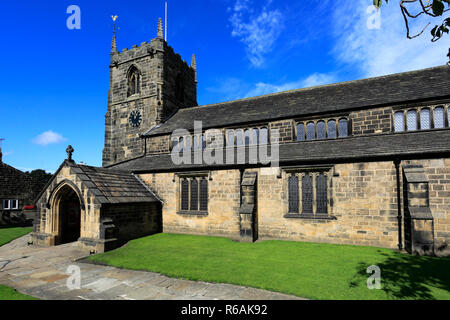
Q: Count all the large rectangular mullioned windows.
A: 2